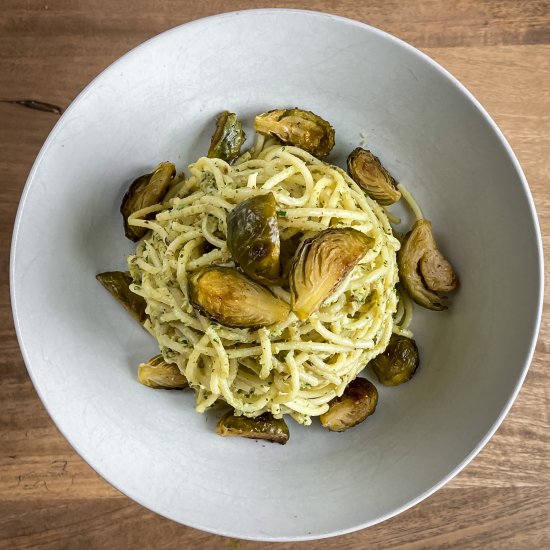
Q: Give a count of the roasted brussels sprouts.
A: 13